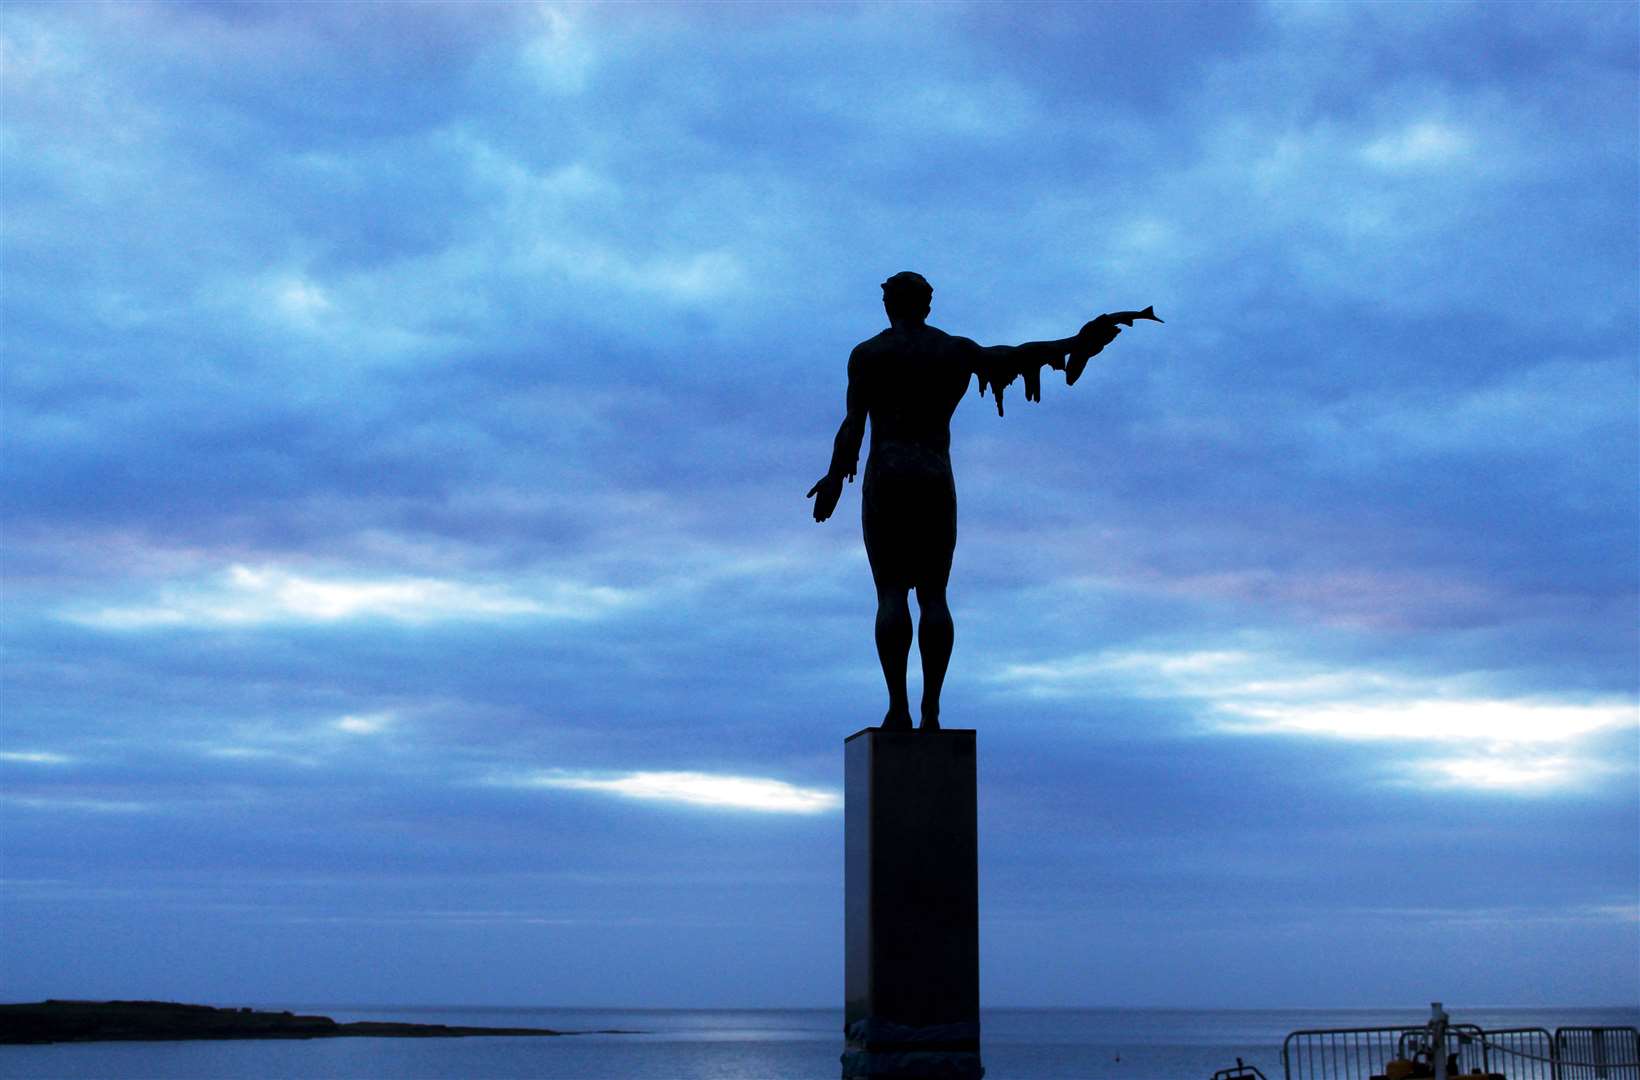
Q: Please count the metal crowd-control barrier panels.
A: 3